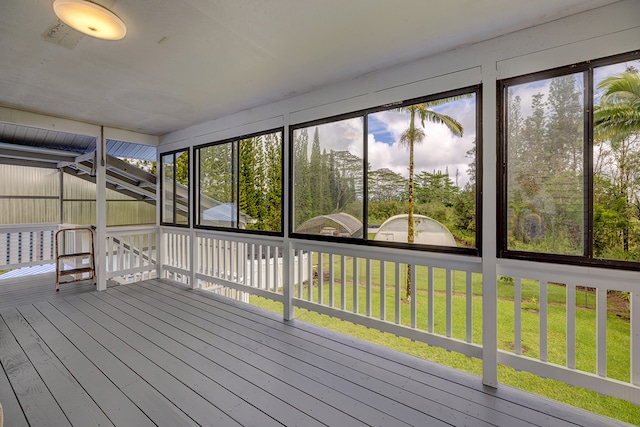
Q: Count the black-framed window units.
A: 4